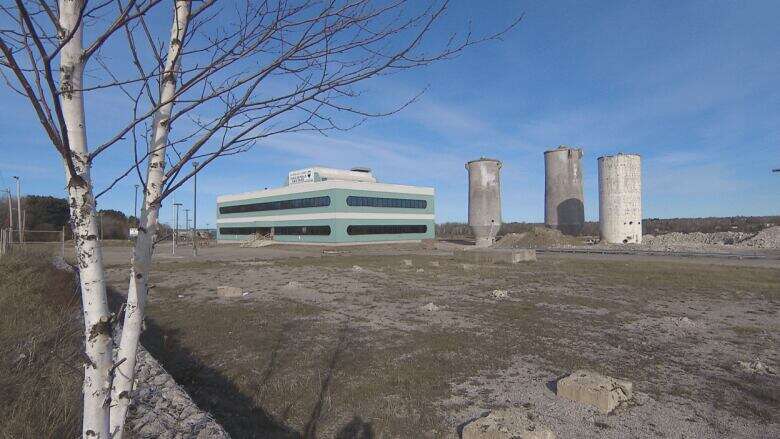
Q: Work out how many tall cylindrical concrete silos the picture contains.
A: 3